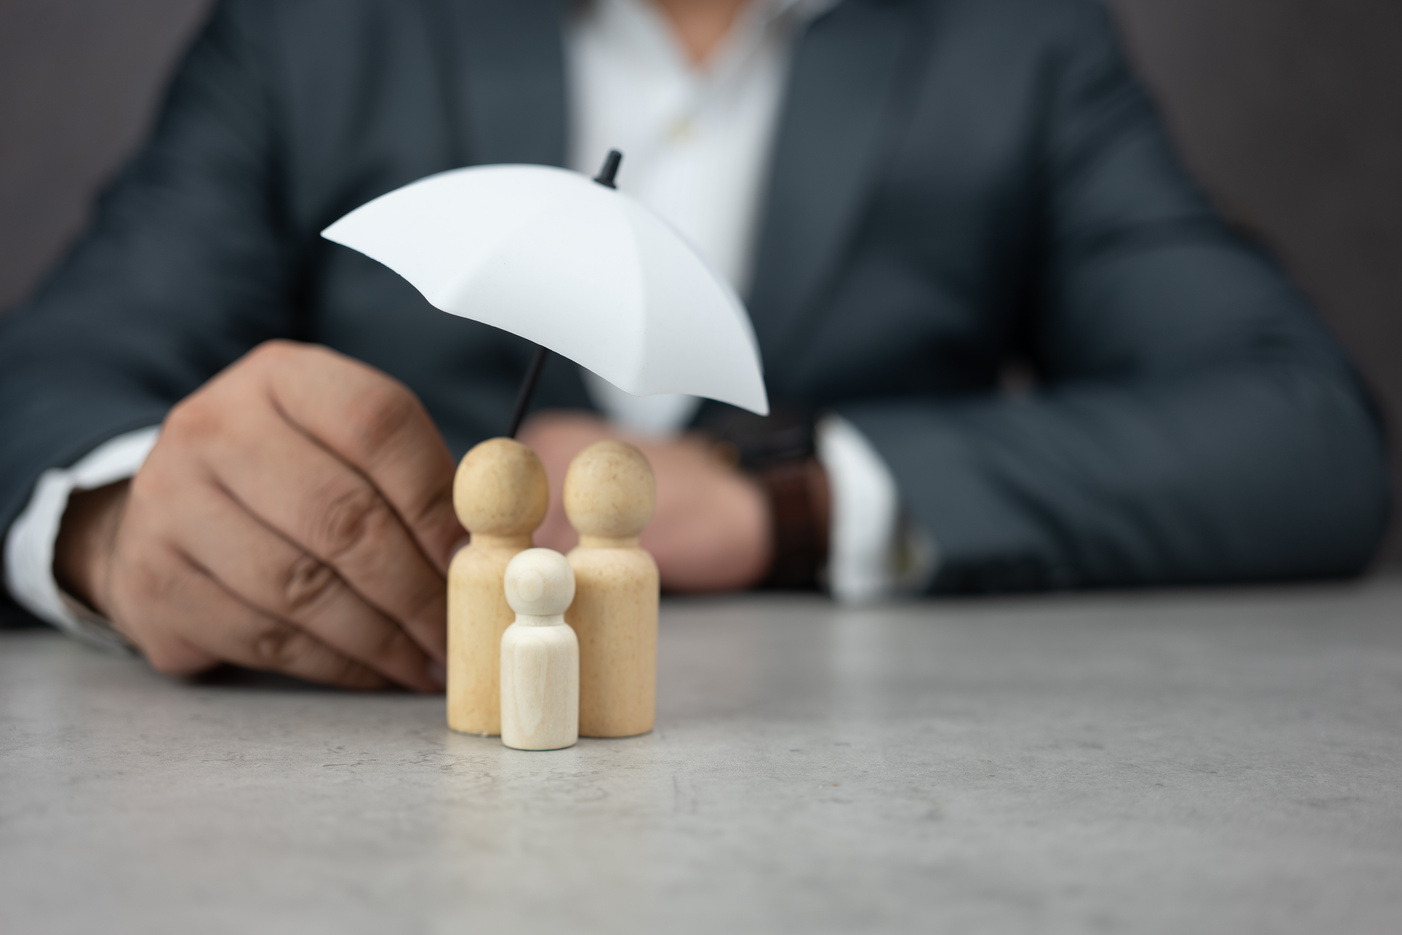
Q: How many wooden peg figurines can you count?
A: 3